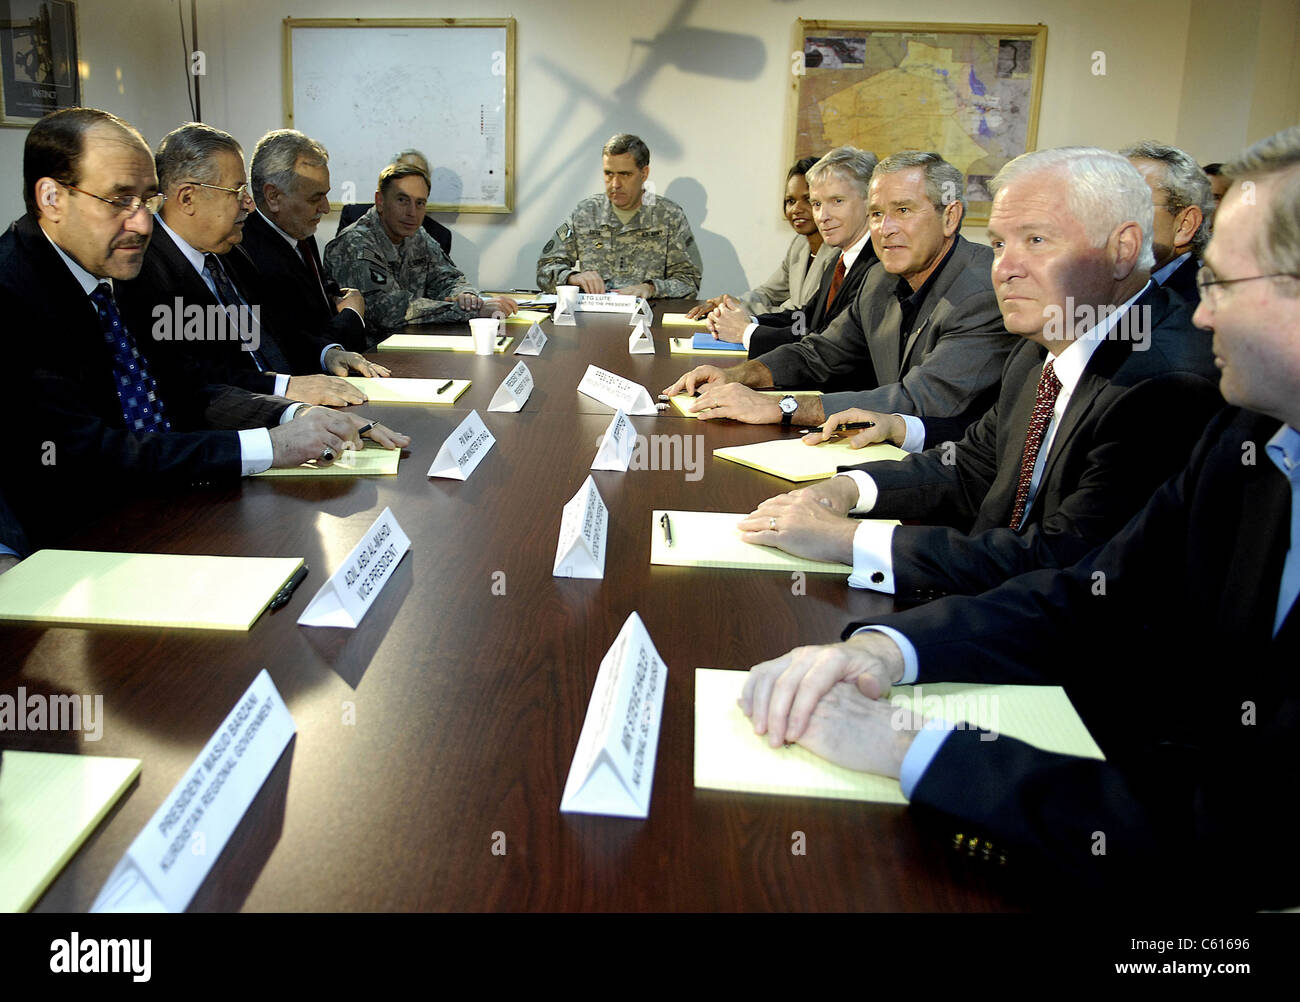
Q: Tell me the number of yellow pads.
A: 12